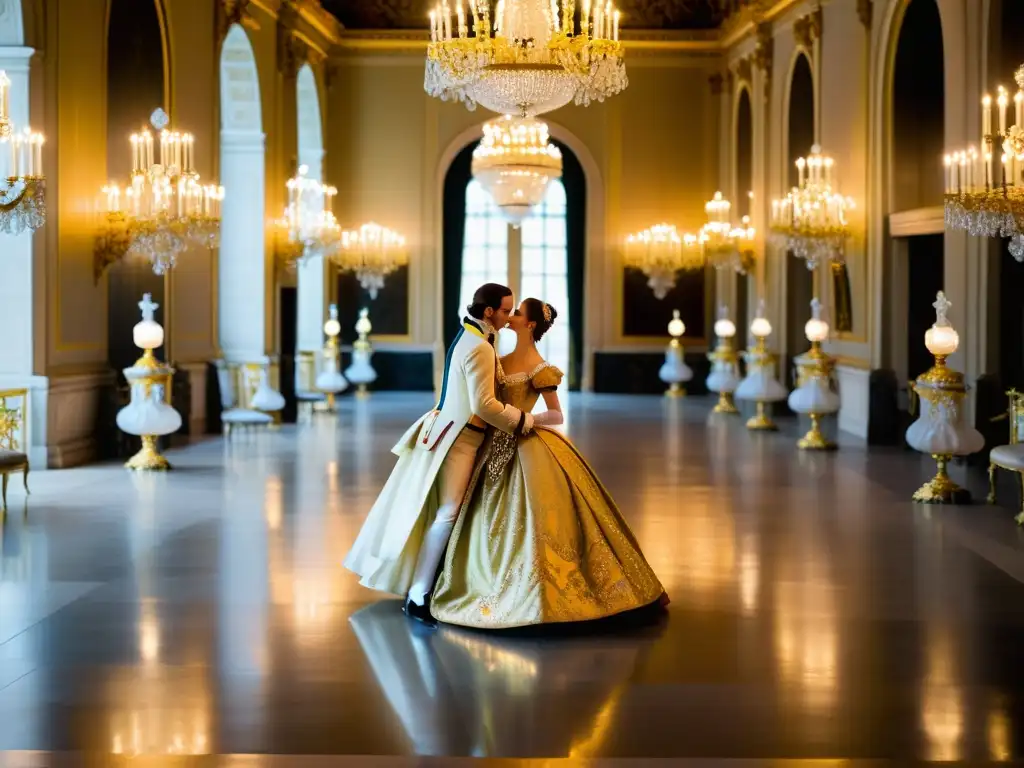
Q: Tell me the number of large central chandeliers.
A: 2